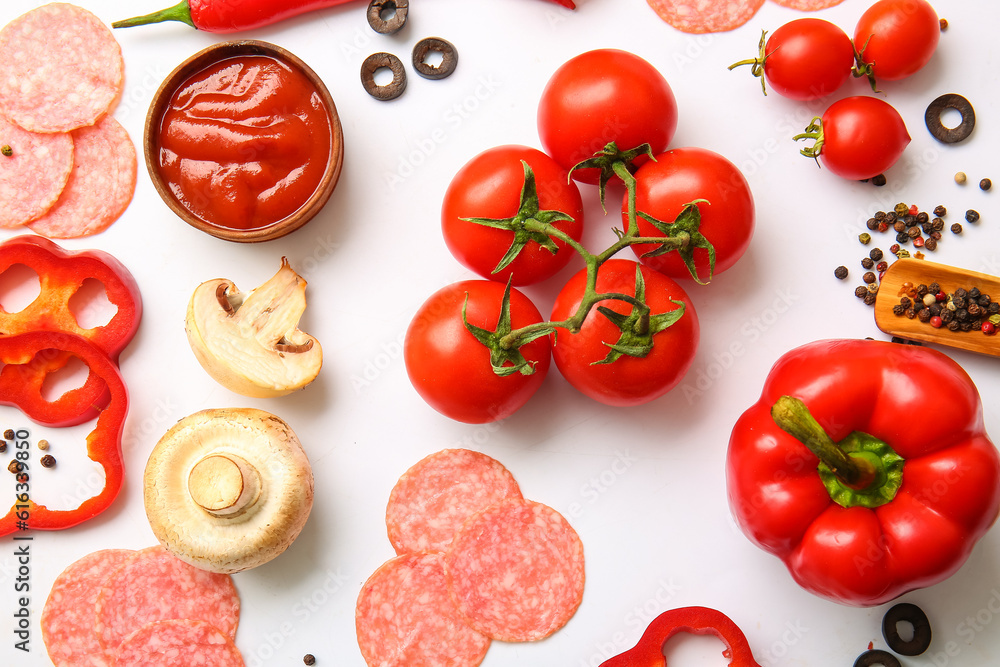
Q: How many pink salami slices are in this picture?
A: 11